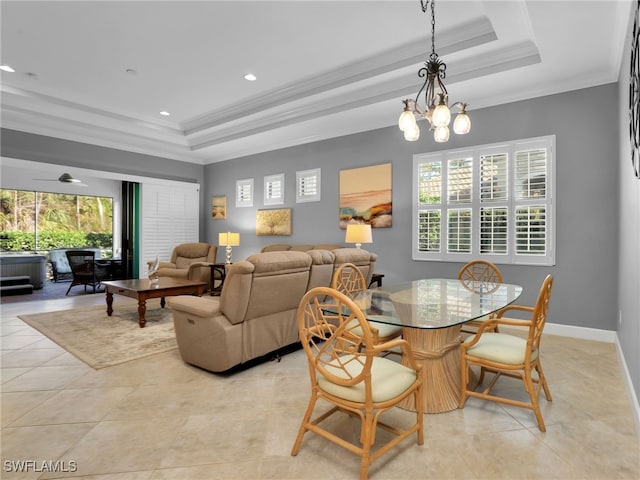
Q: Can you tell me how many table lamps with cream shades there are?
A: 2